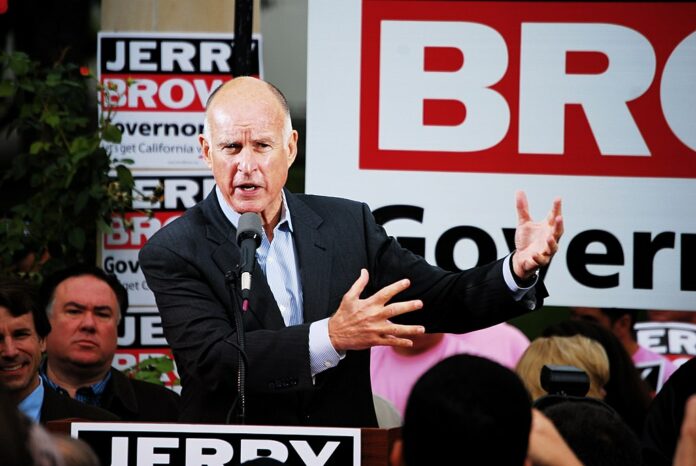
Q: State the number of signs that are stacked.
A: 3